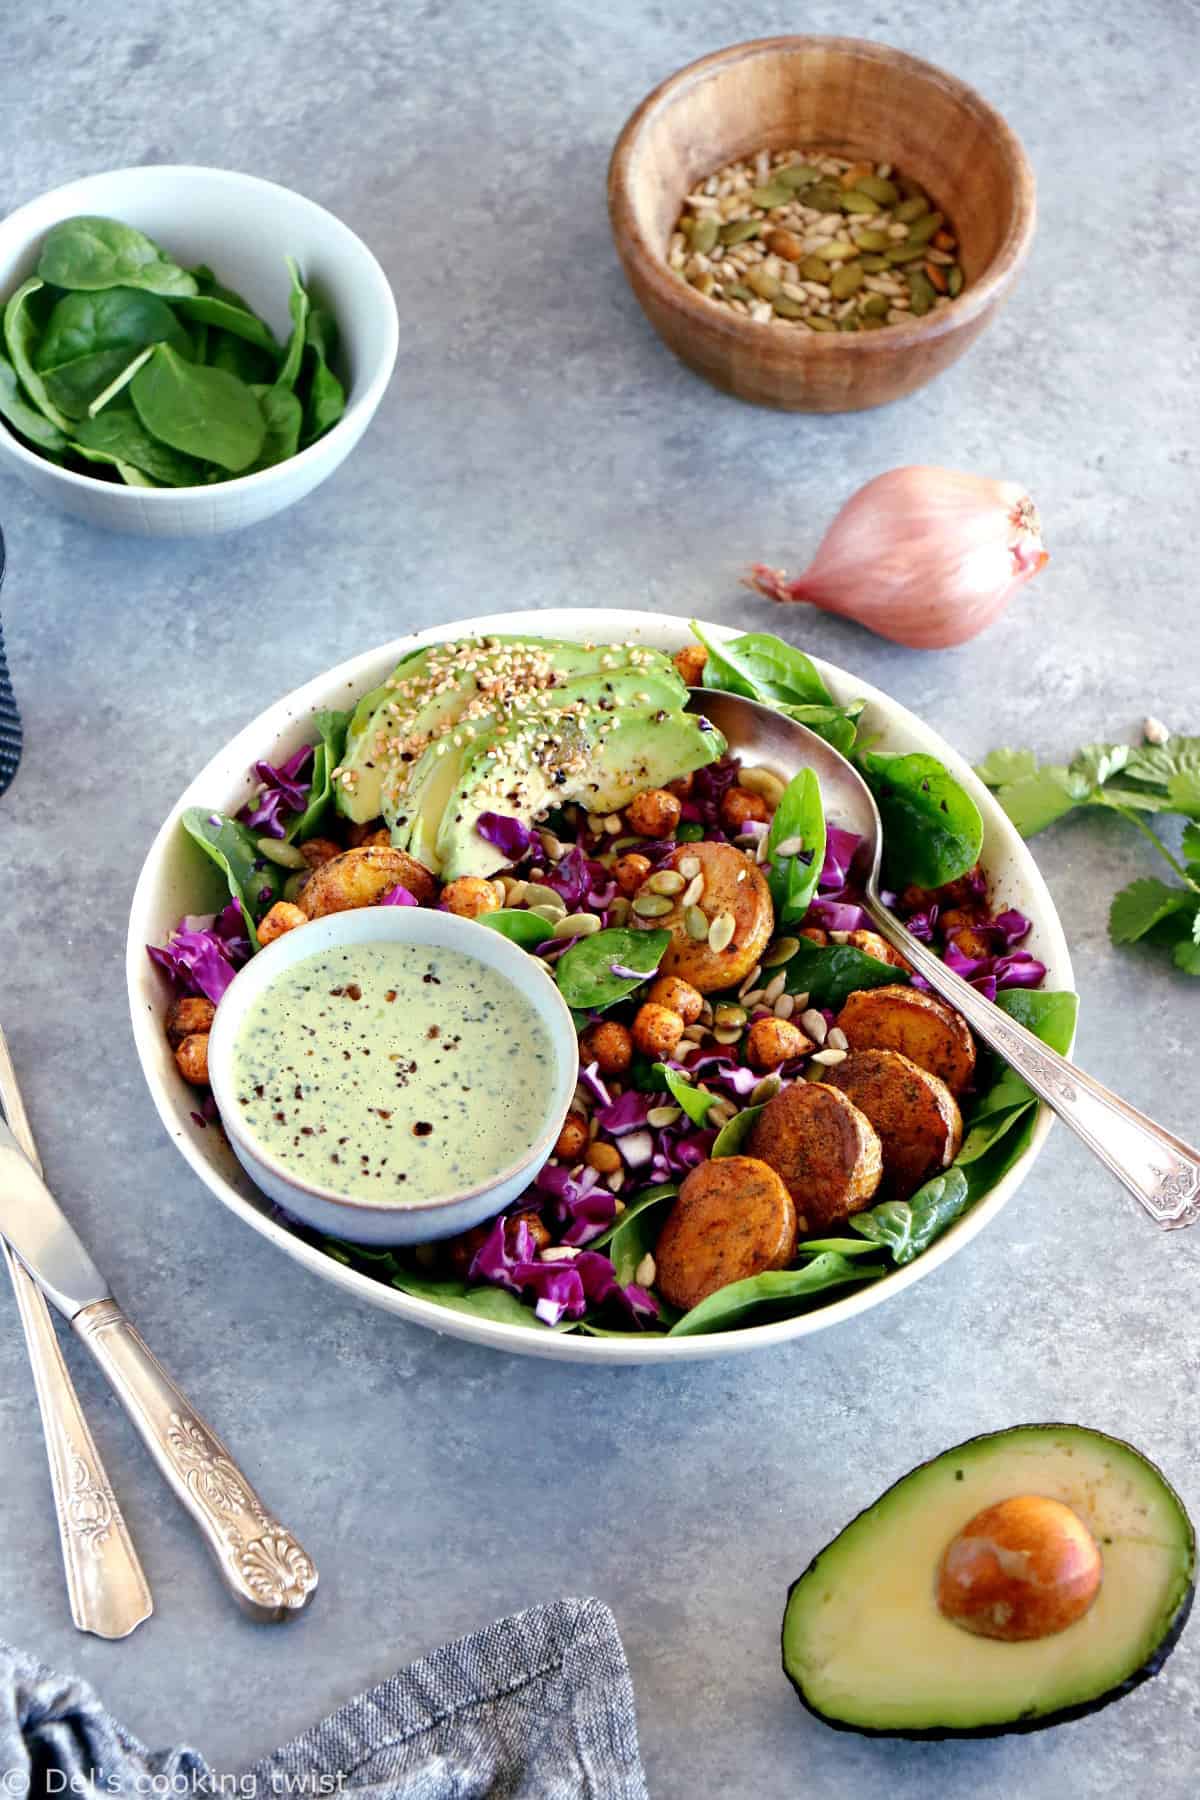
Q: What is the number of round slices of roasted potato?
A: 6